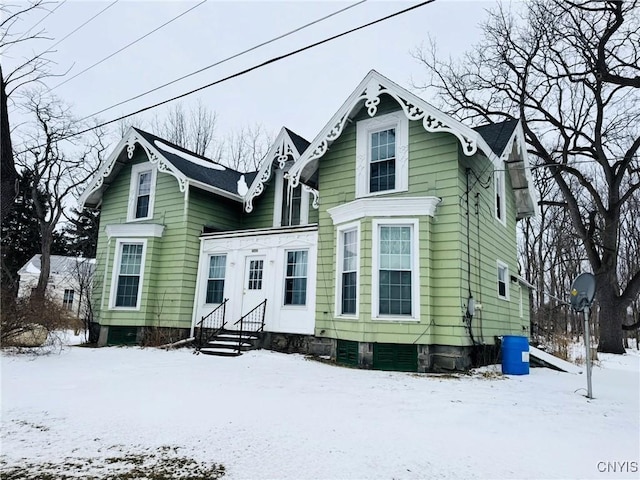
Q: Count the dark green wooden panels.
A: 3